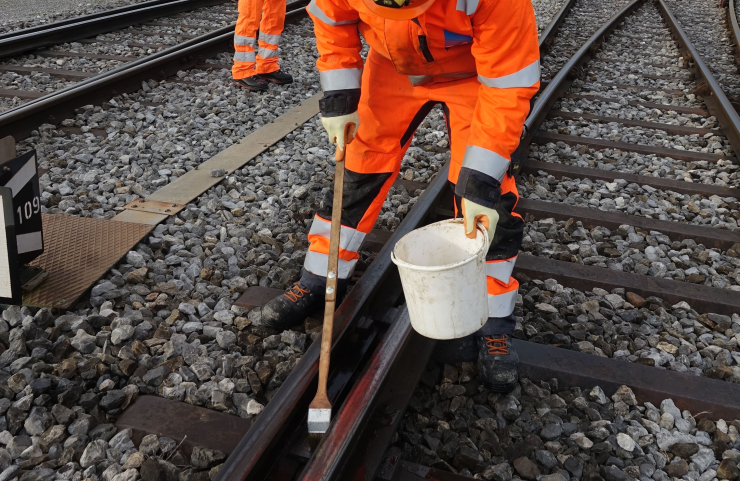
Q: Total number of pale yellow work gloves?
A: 2